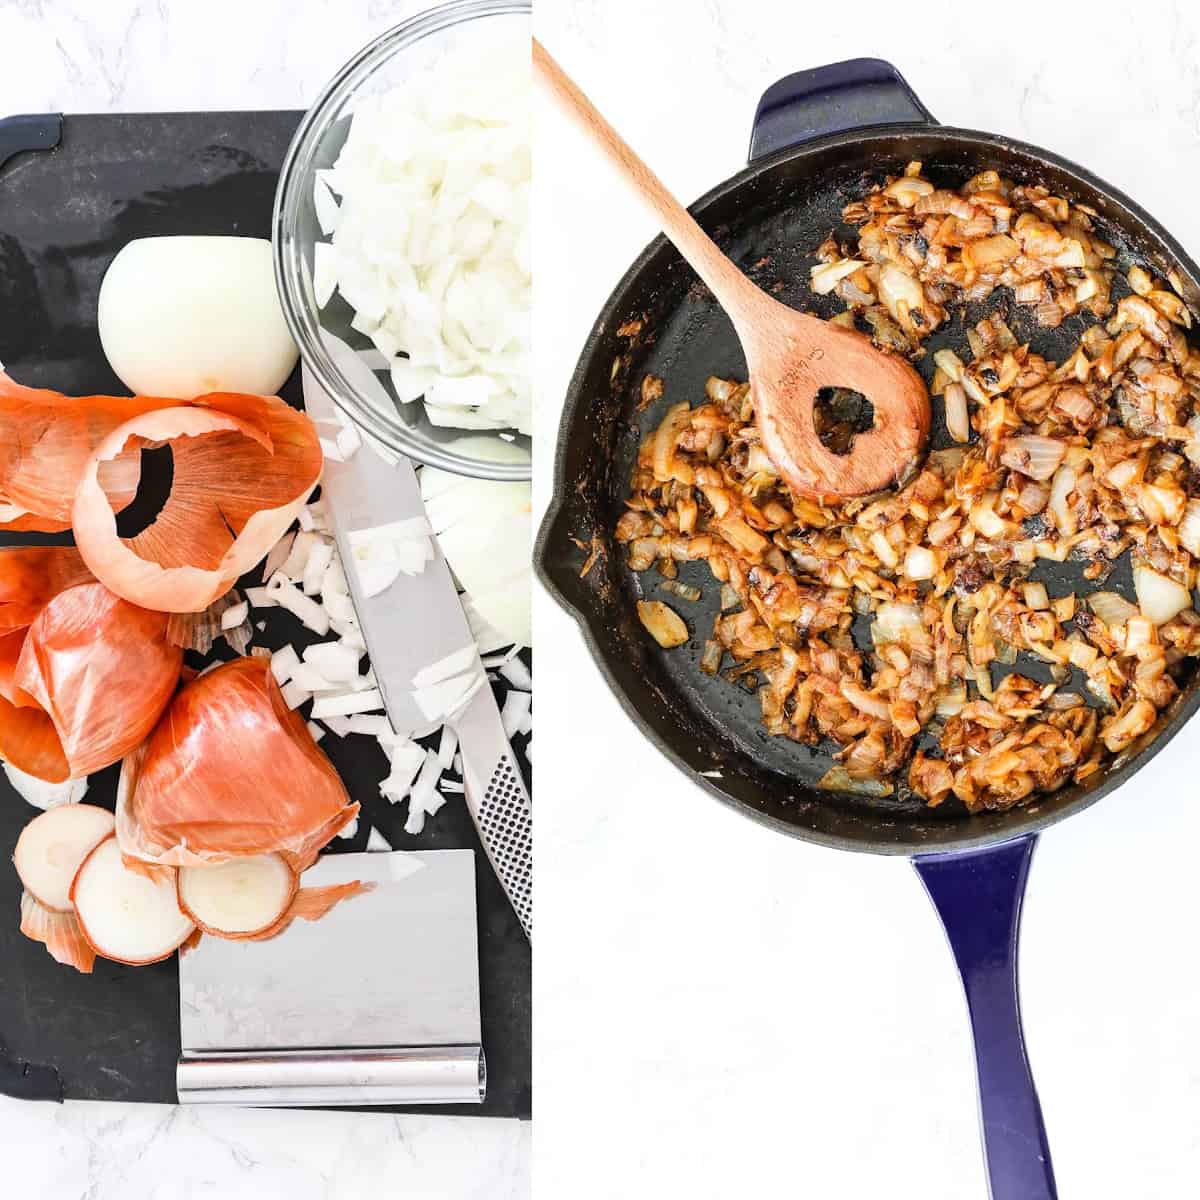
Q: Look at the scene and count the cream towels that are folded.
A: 0